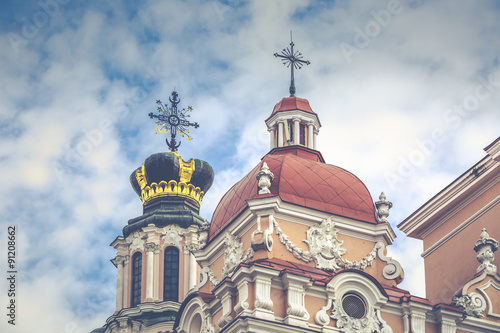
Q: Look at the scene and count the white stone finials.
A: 3